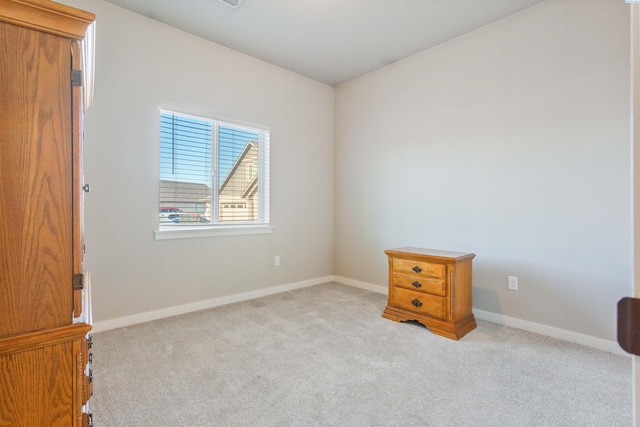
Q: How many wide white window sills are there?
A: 1